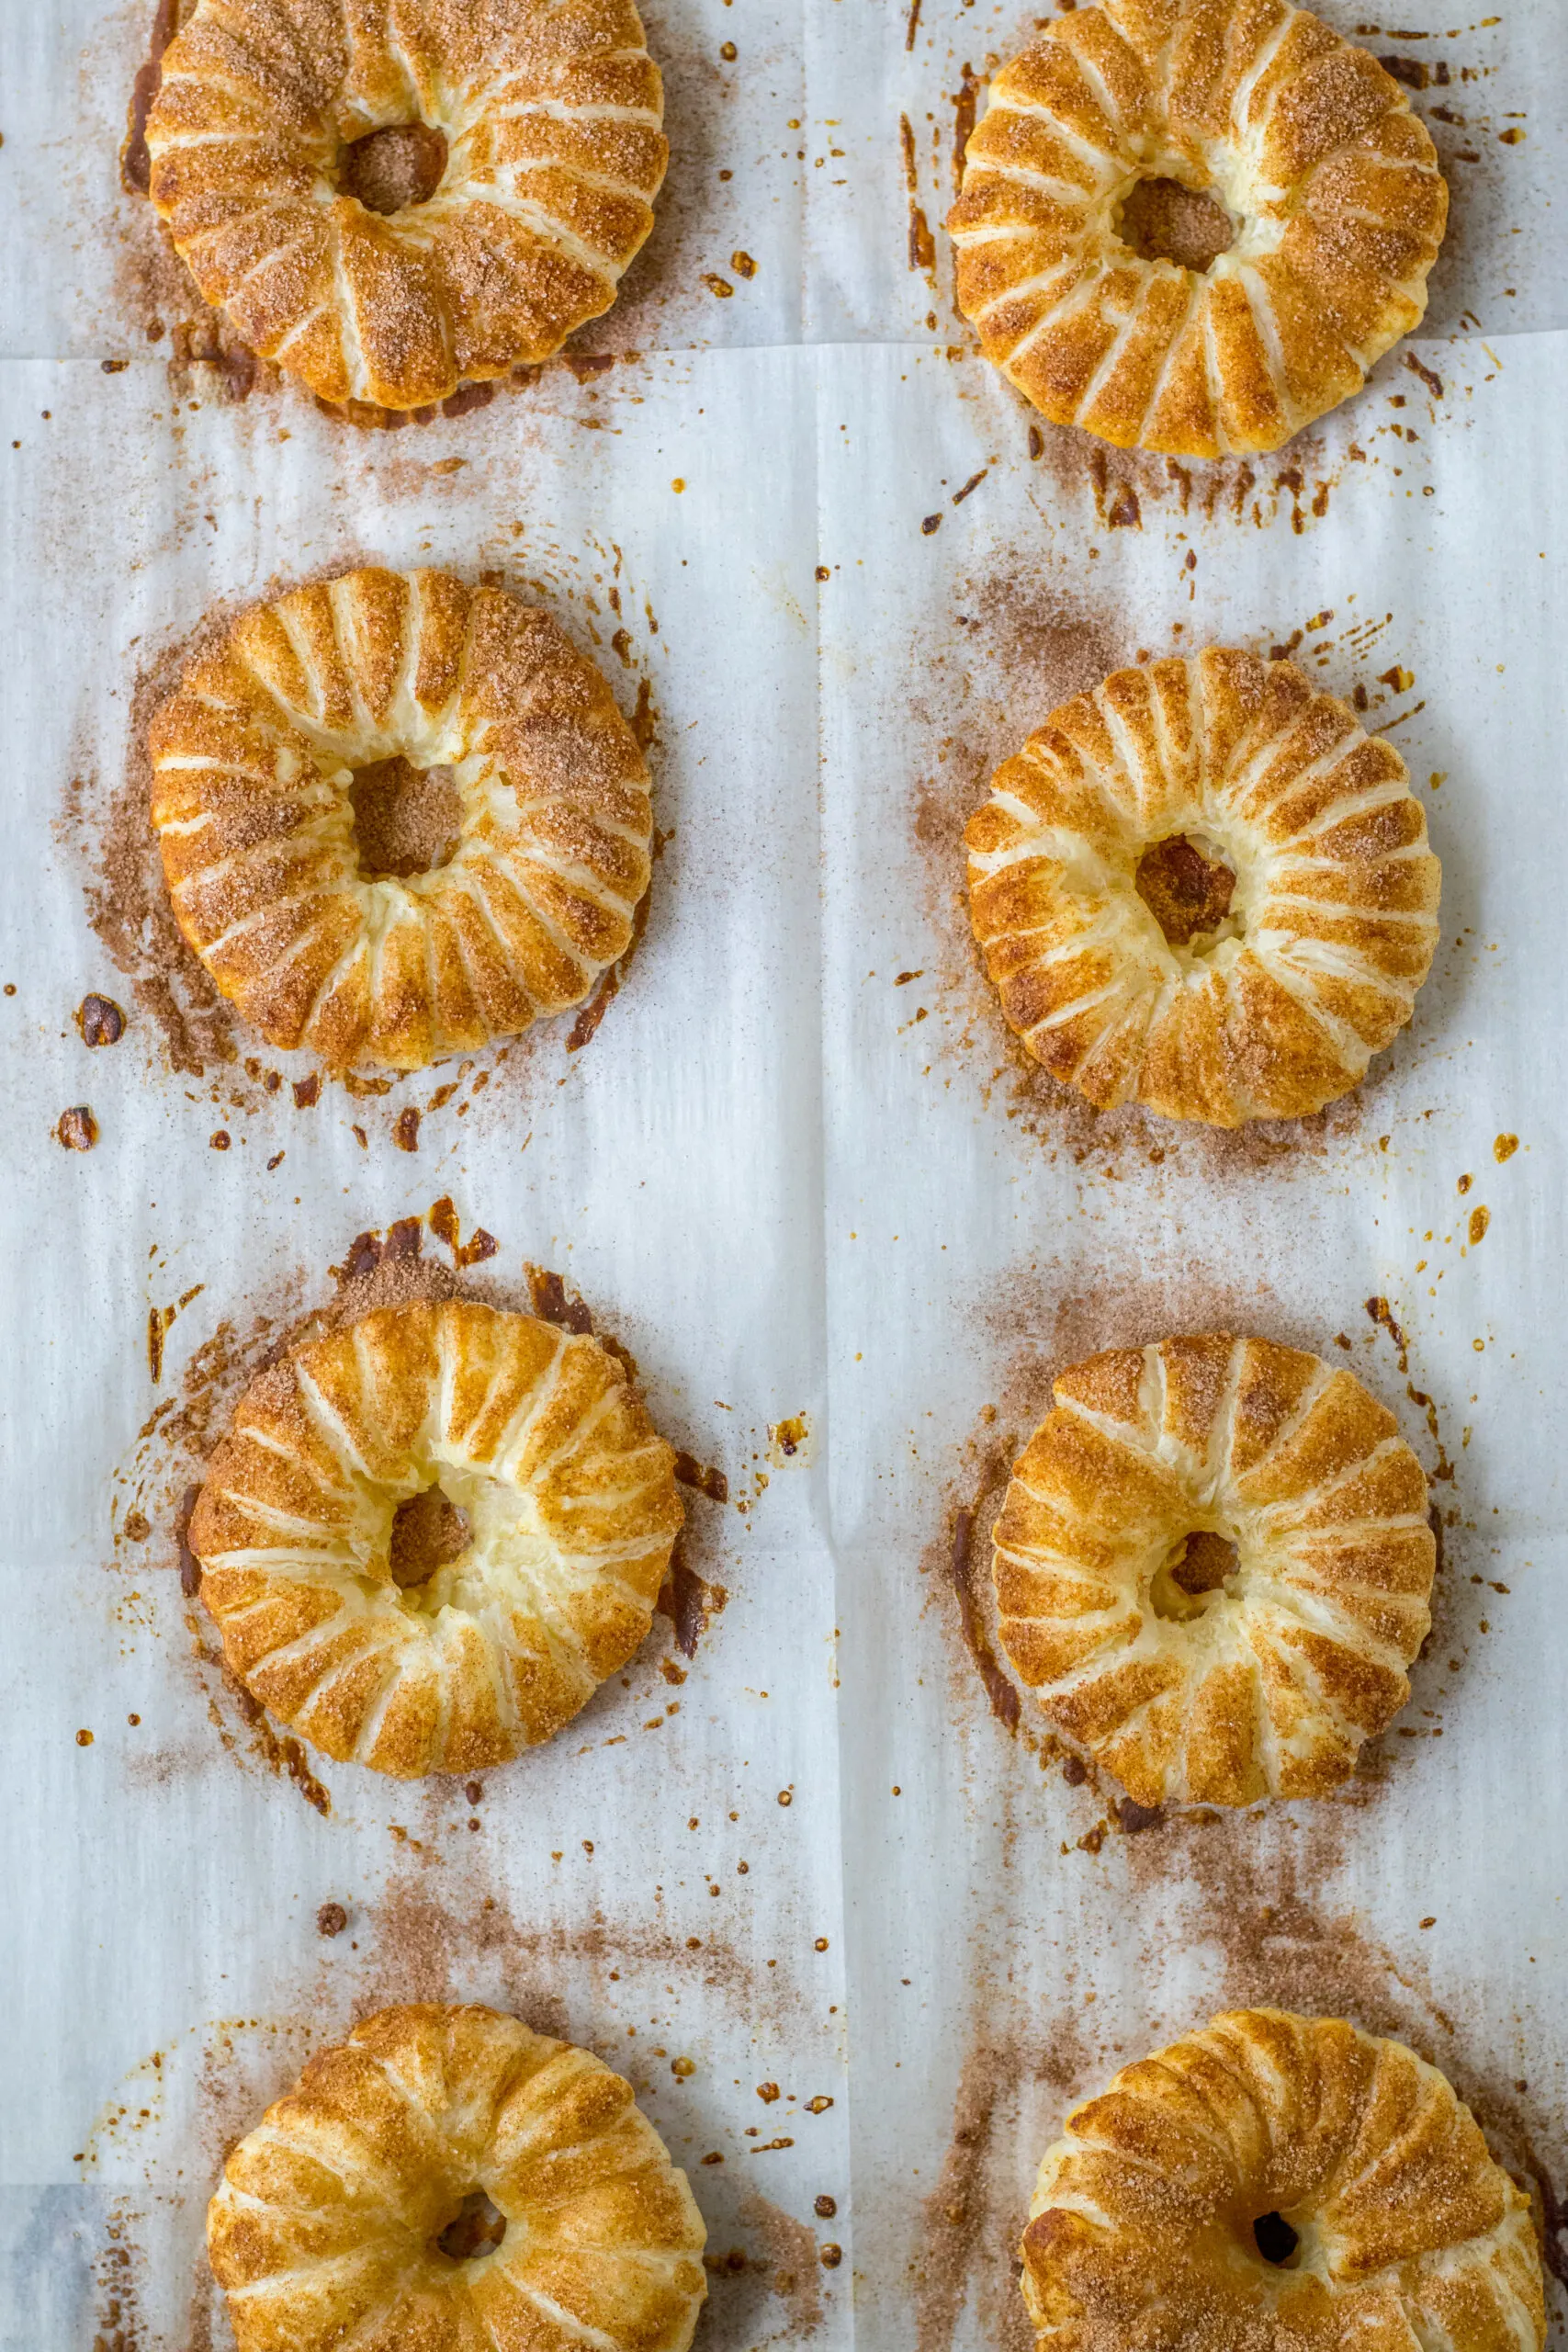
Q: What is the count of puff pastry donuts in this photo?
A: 8